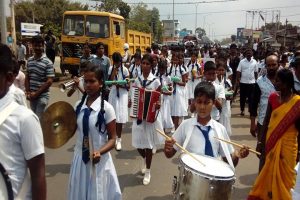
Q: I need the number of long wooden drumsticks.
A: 2